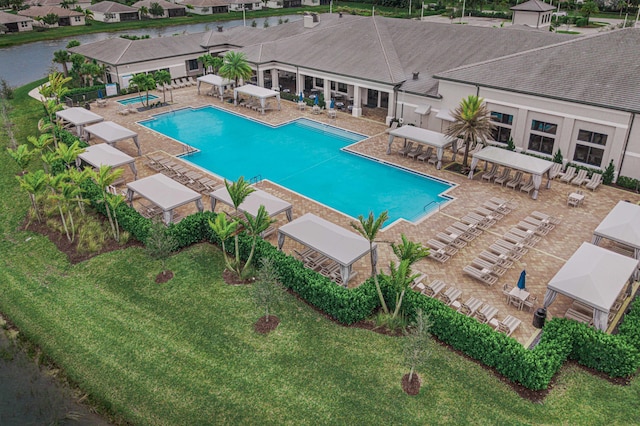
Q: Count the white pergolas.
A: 12